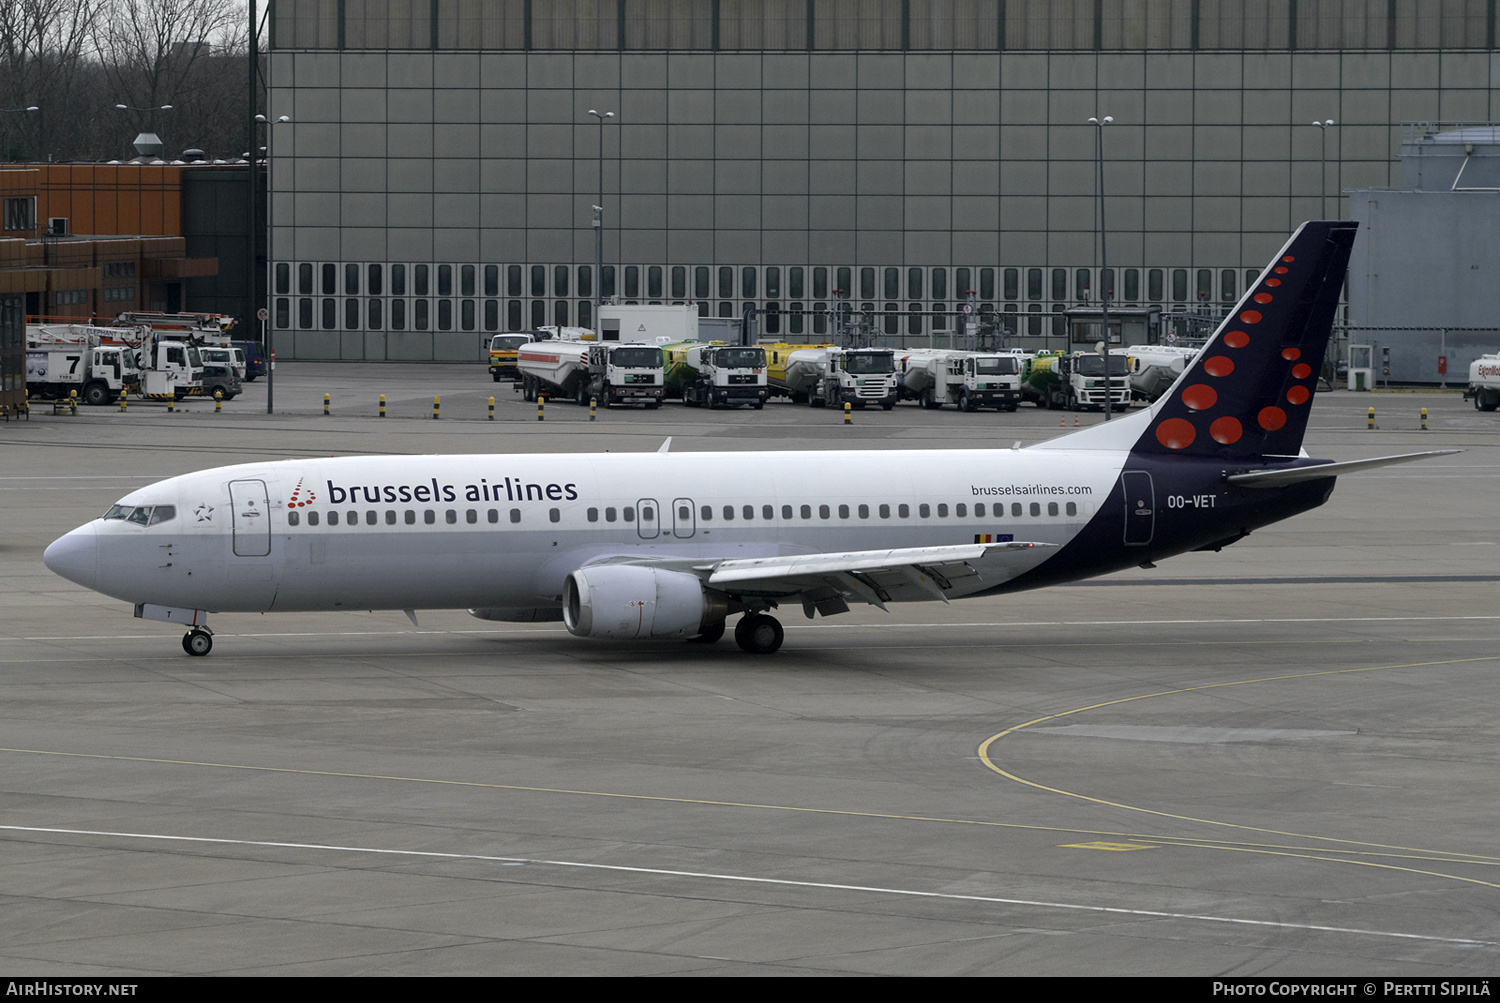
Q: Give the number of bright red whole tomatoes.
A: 0